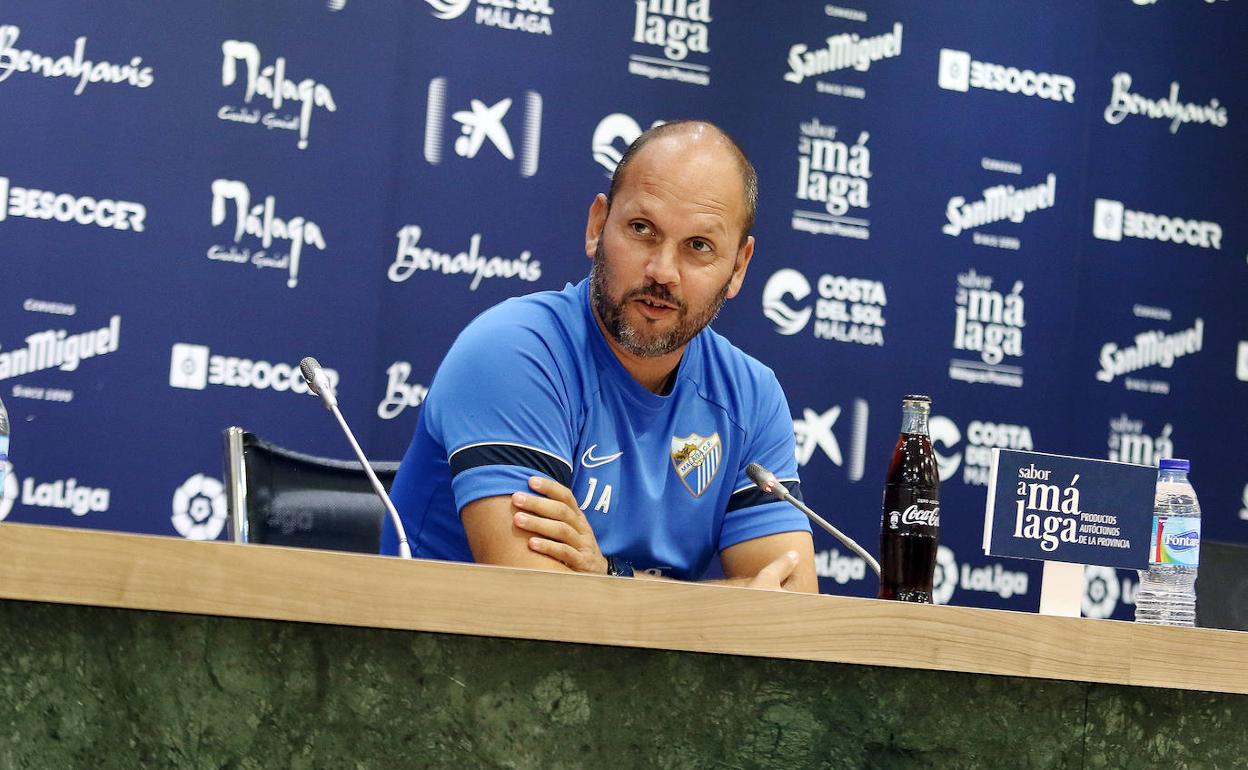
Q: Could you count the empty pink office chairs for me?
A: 0